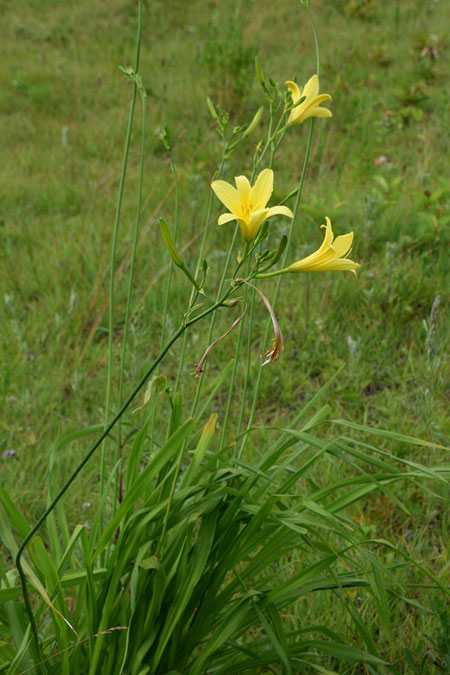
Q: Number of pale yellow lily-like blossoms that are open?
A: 3